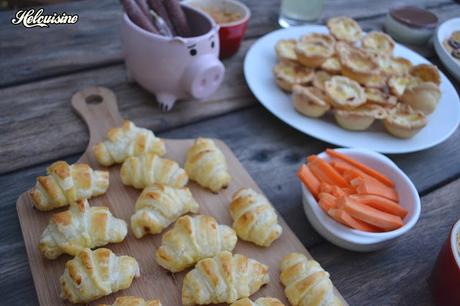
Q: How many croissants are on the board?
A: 13